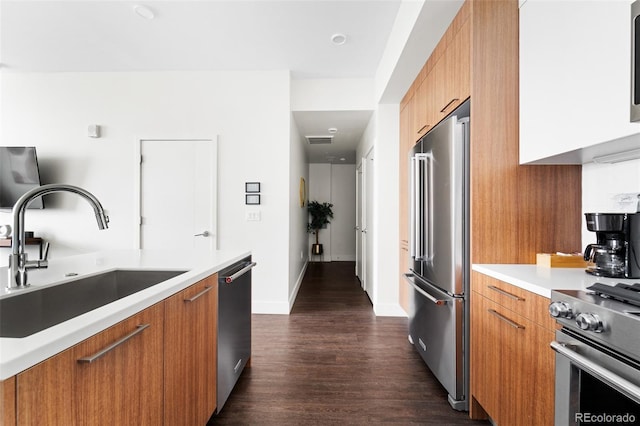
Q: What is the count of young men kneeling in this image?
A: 0